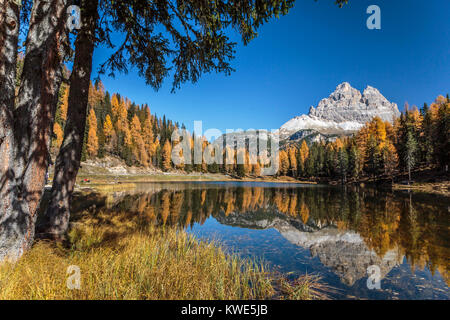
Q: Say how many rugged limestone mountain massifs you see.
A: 1